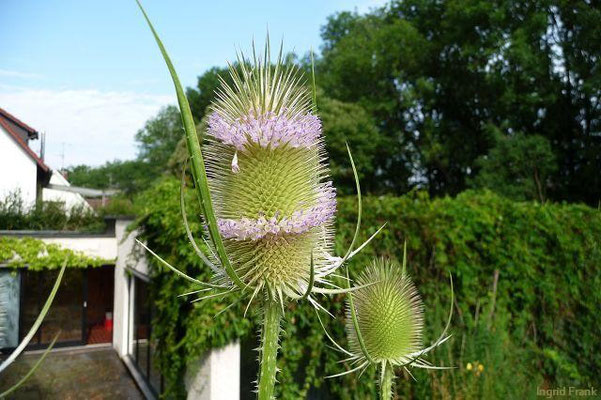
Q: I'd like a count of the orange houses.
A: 0